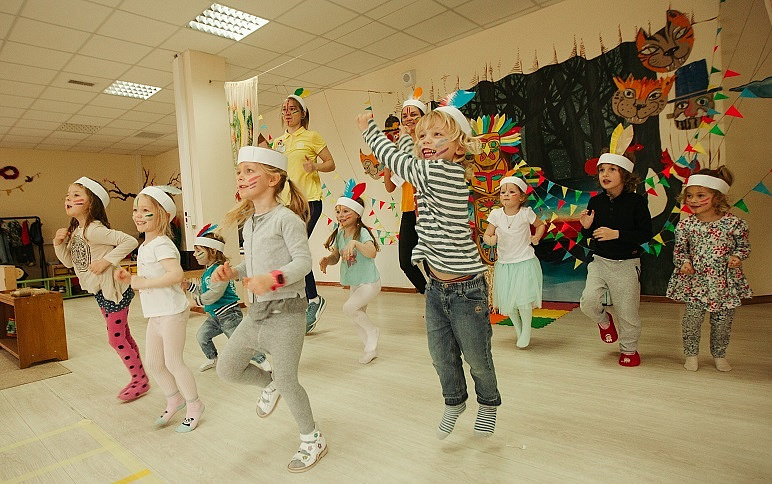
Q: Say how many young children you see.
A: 9